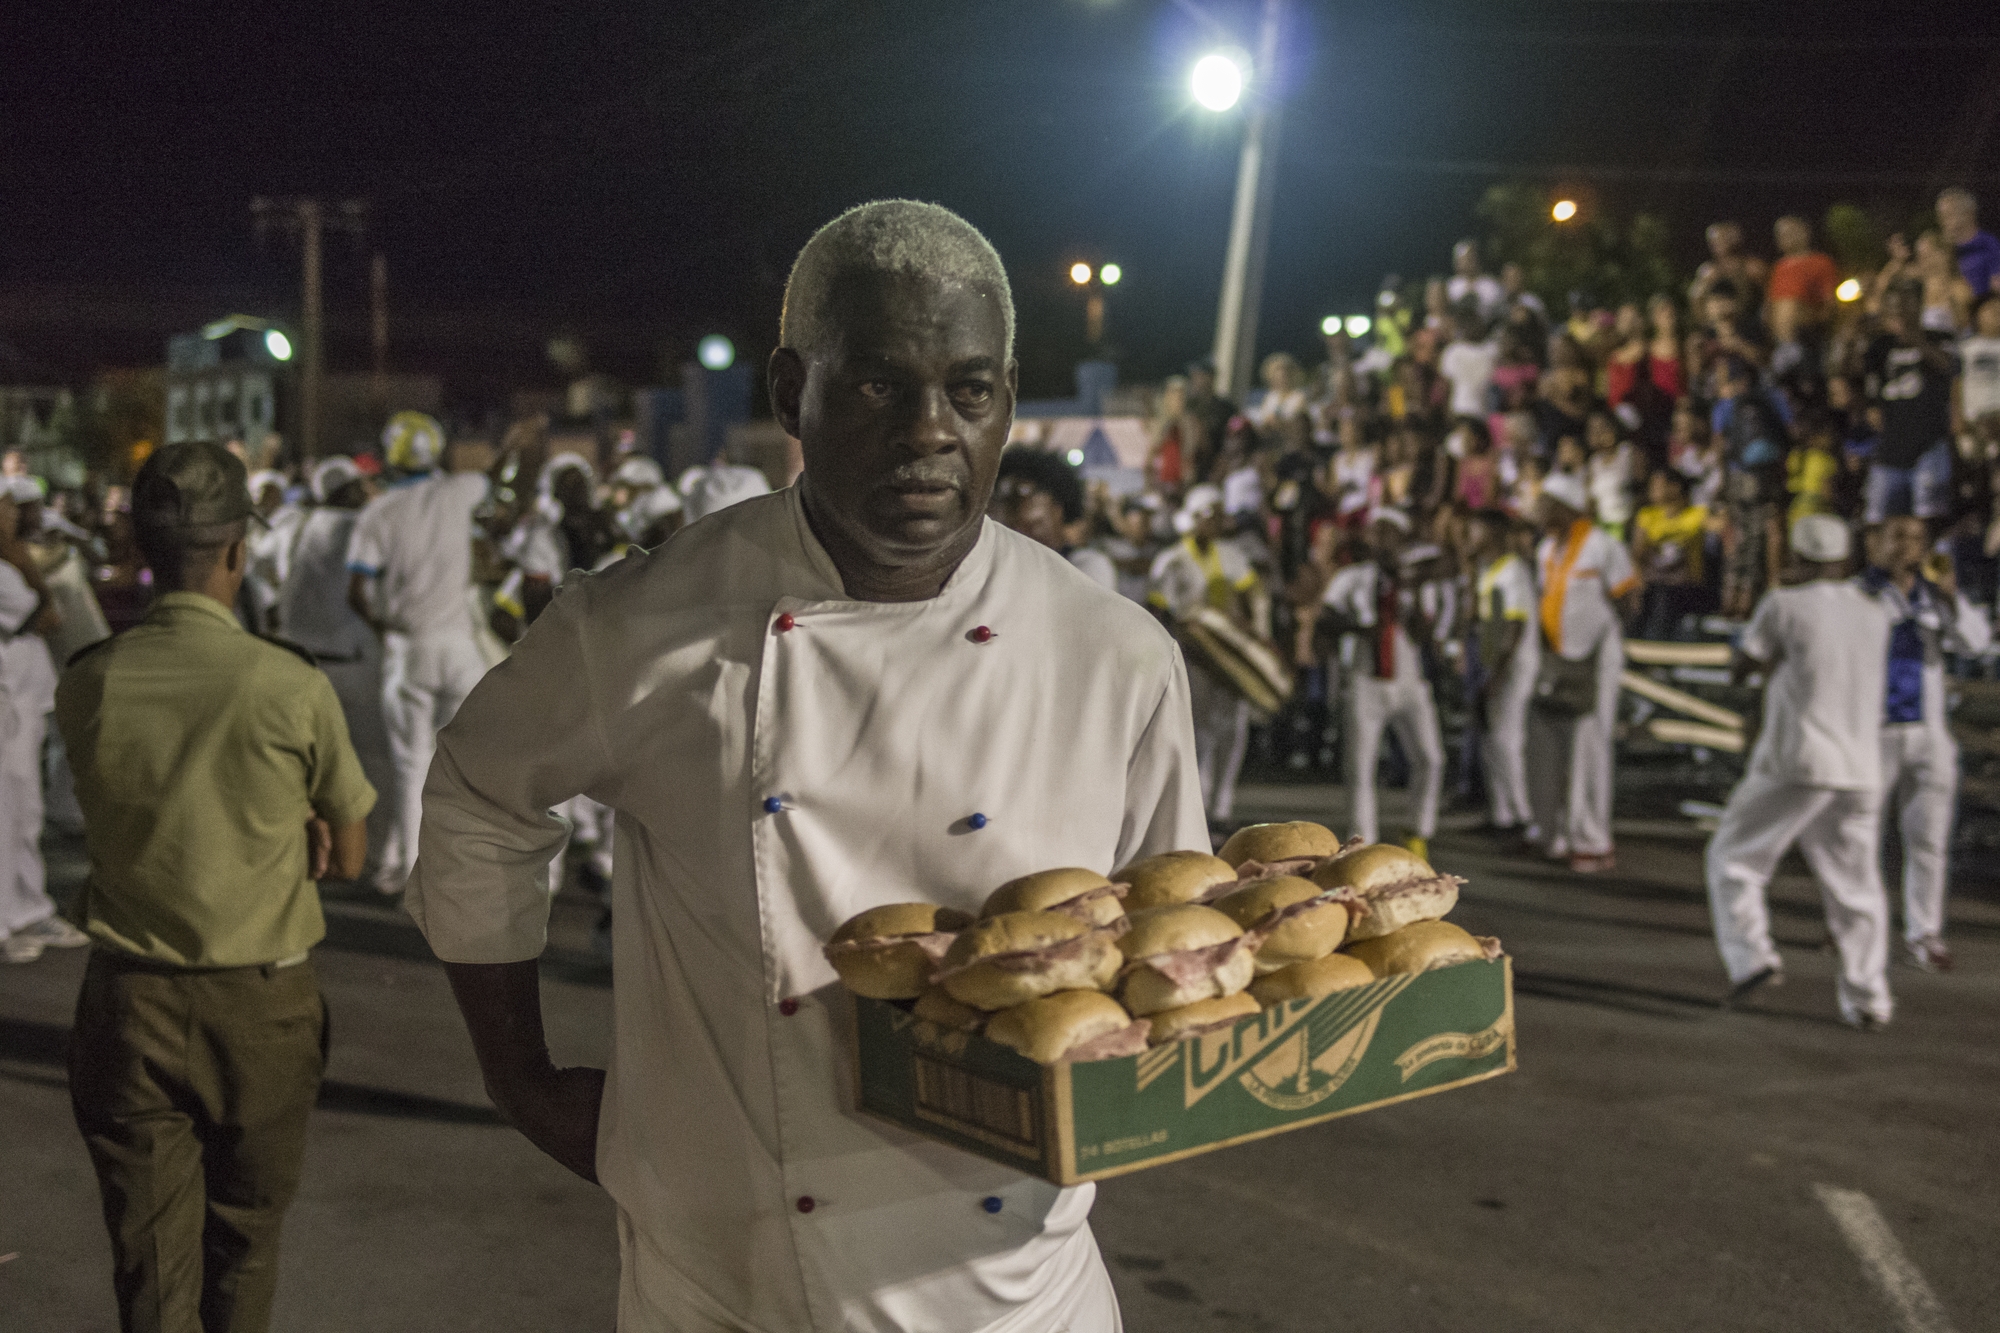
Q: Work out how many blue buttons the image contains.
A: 3